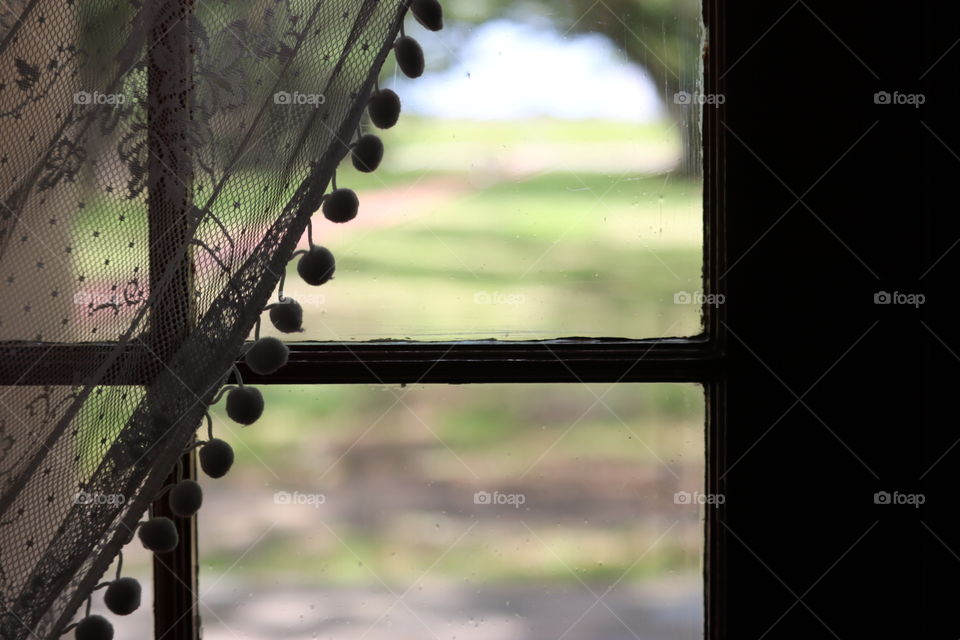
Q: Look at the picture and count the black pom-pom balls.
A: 14